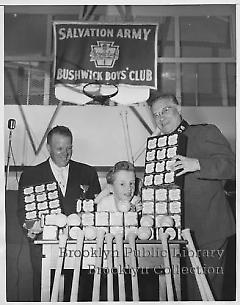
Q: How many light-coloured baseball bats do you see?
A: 8